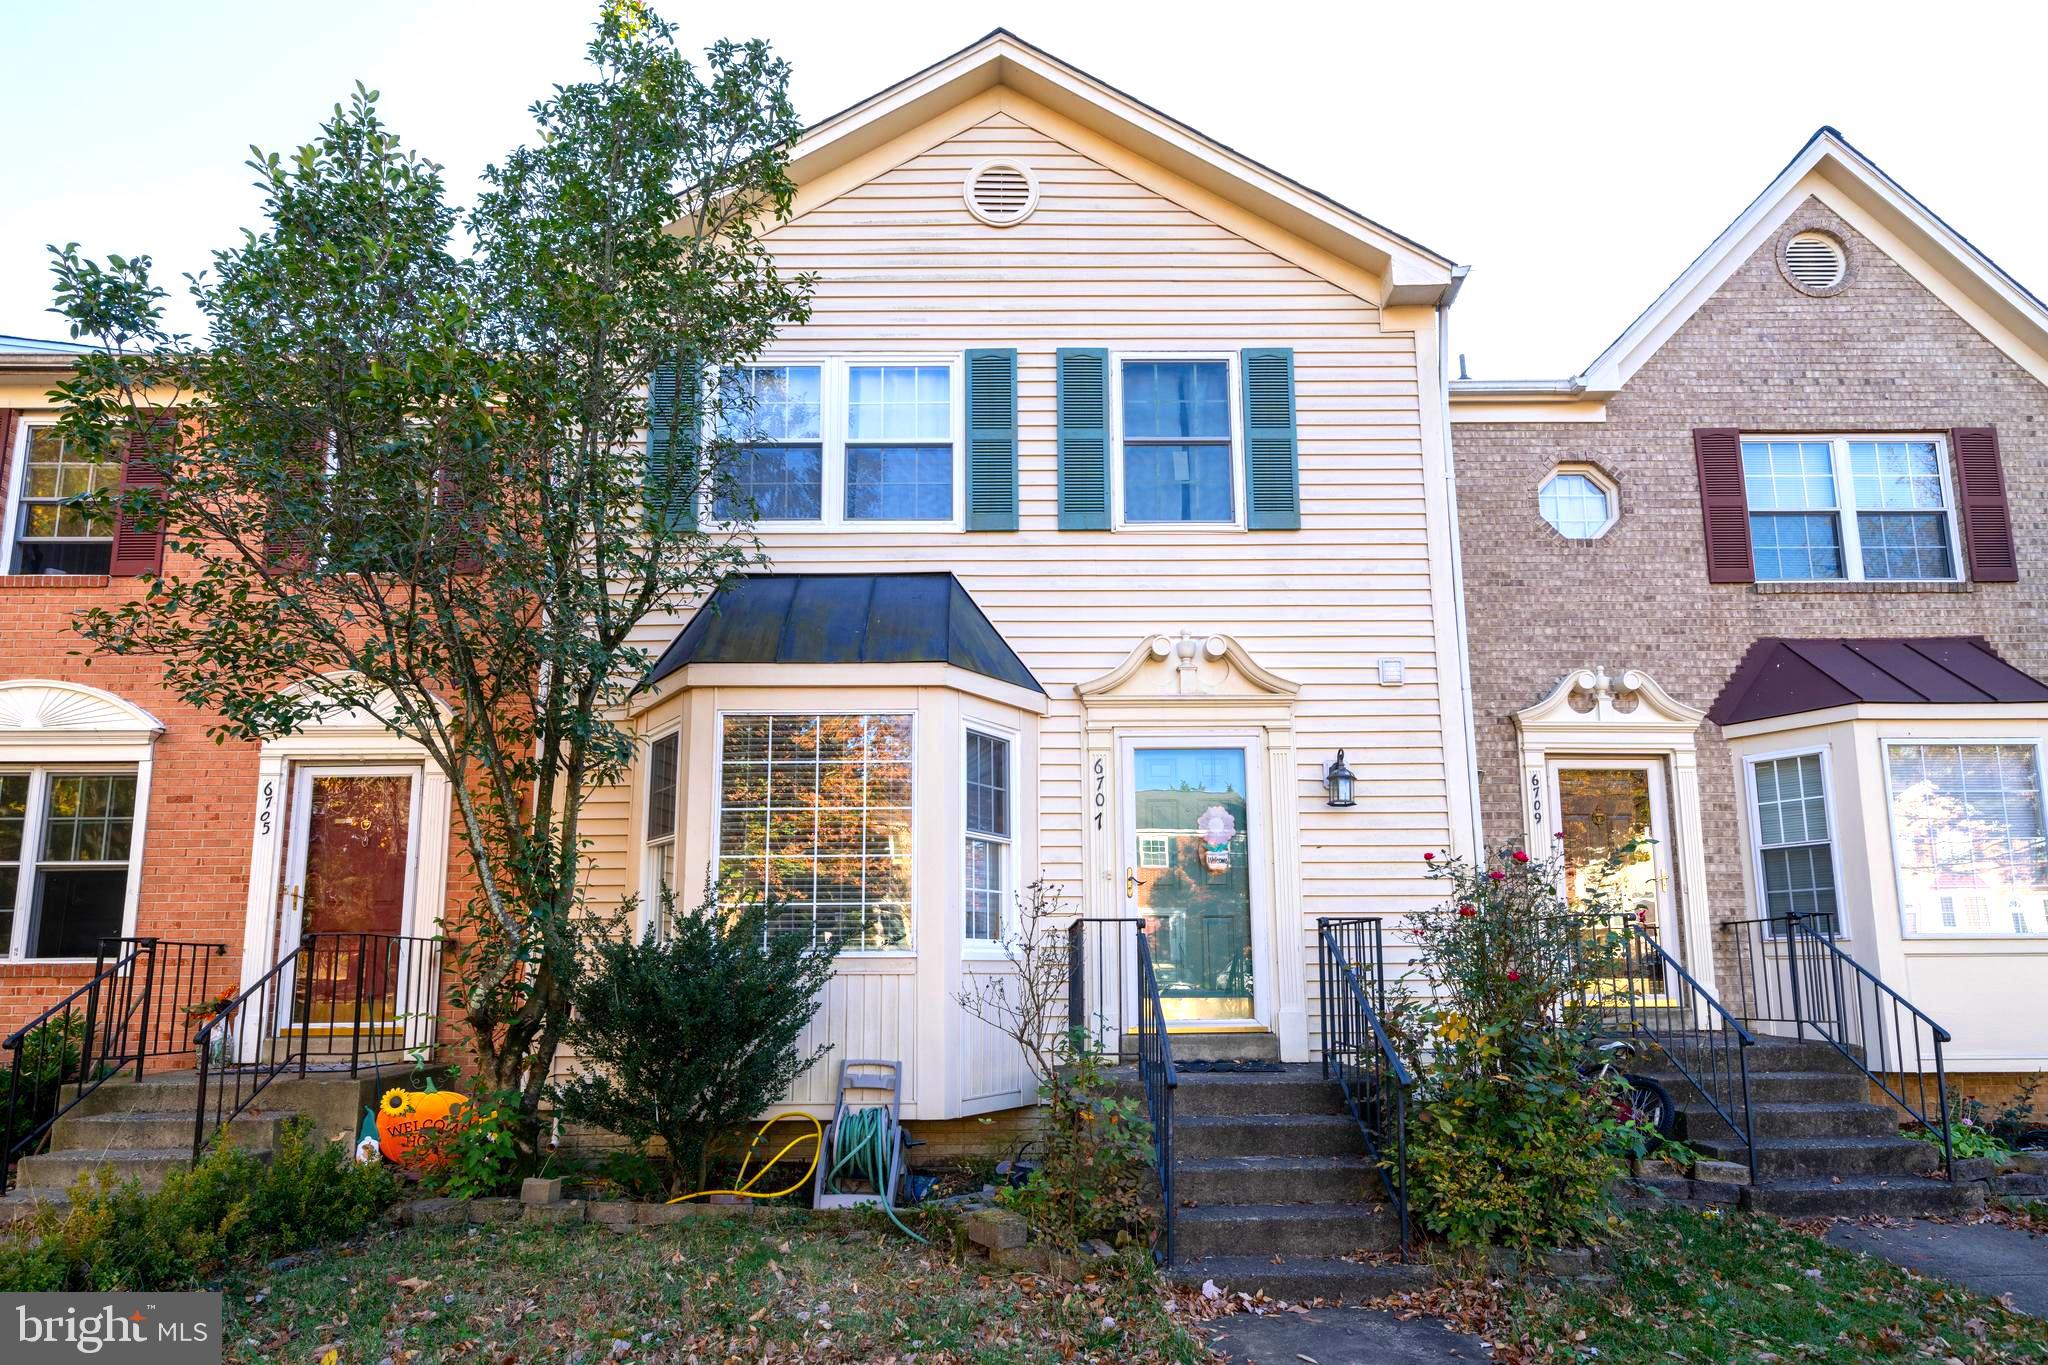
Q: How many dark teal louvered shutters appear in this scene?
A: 4